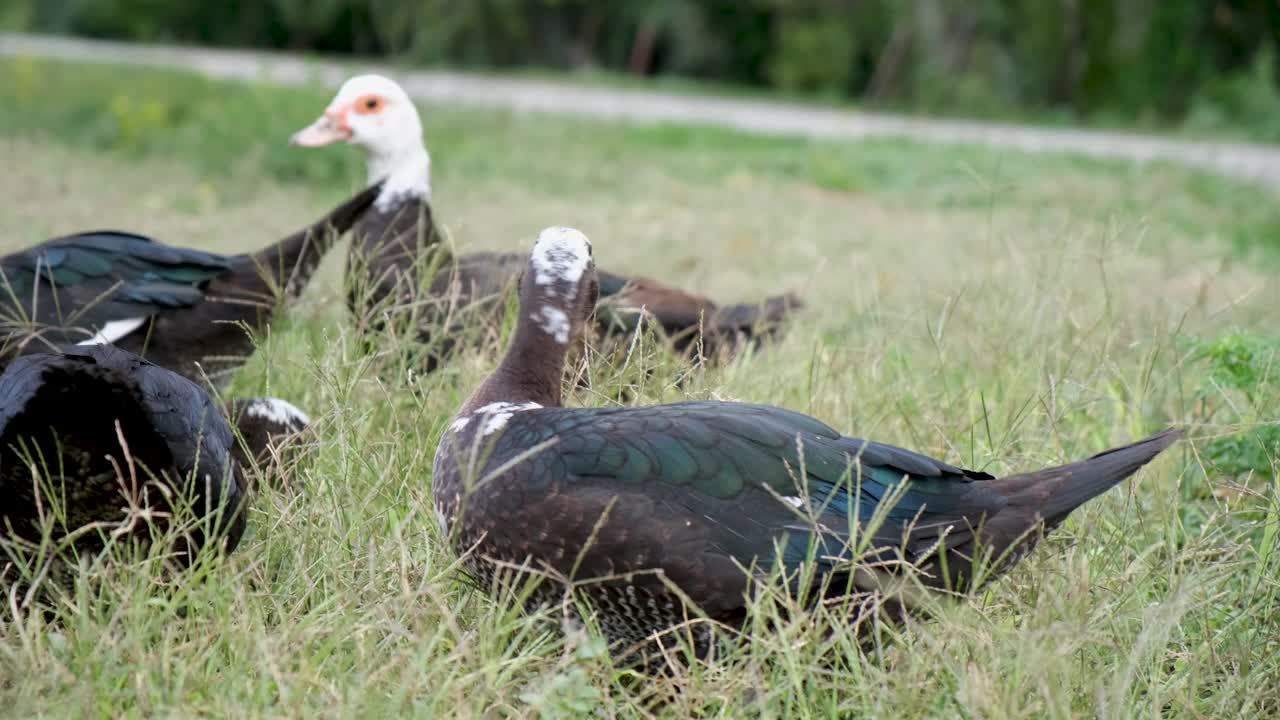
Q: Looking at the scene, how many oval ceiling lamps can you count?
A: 0